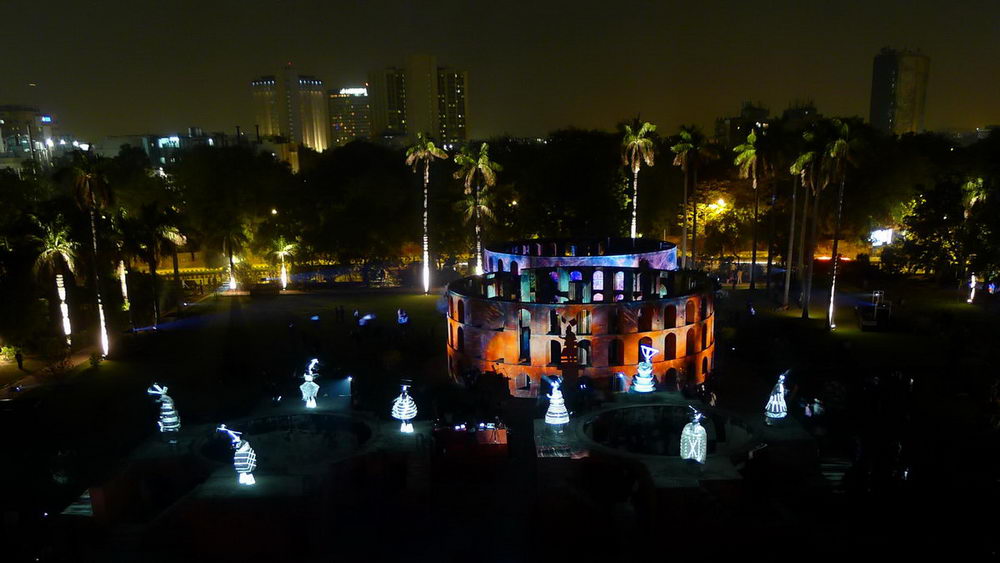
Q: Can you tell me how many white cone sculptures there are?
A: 8